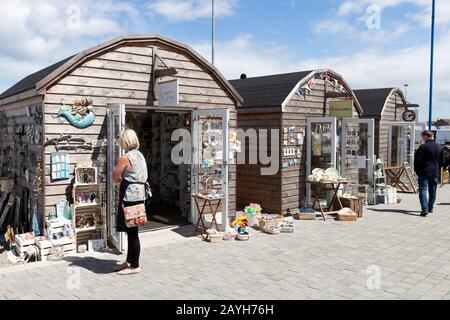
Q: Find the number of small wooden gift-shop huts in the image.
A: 3